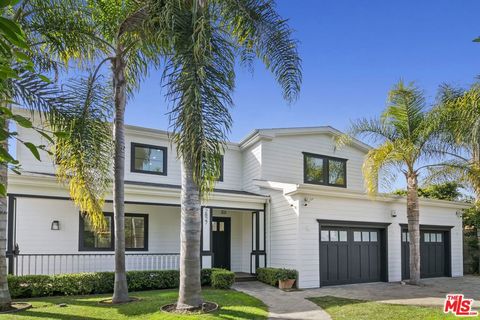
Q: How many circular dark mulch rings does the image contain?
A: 3